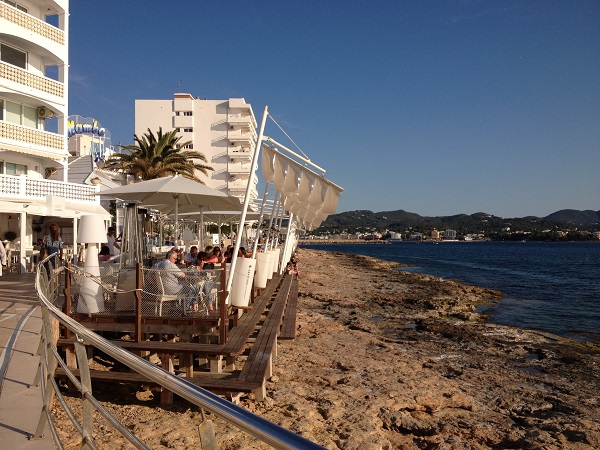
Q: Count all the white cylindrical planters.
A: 4